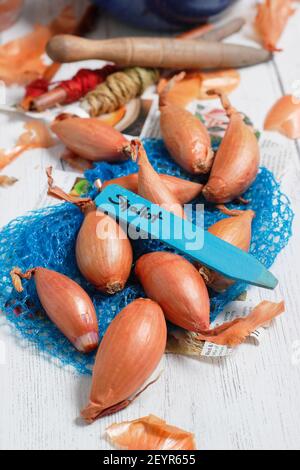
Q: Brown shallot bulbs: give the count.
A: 10